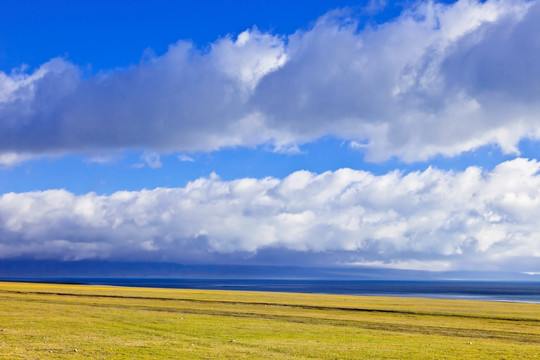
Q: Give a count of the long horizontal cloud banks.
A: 2